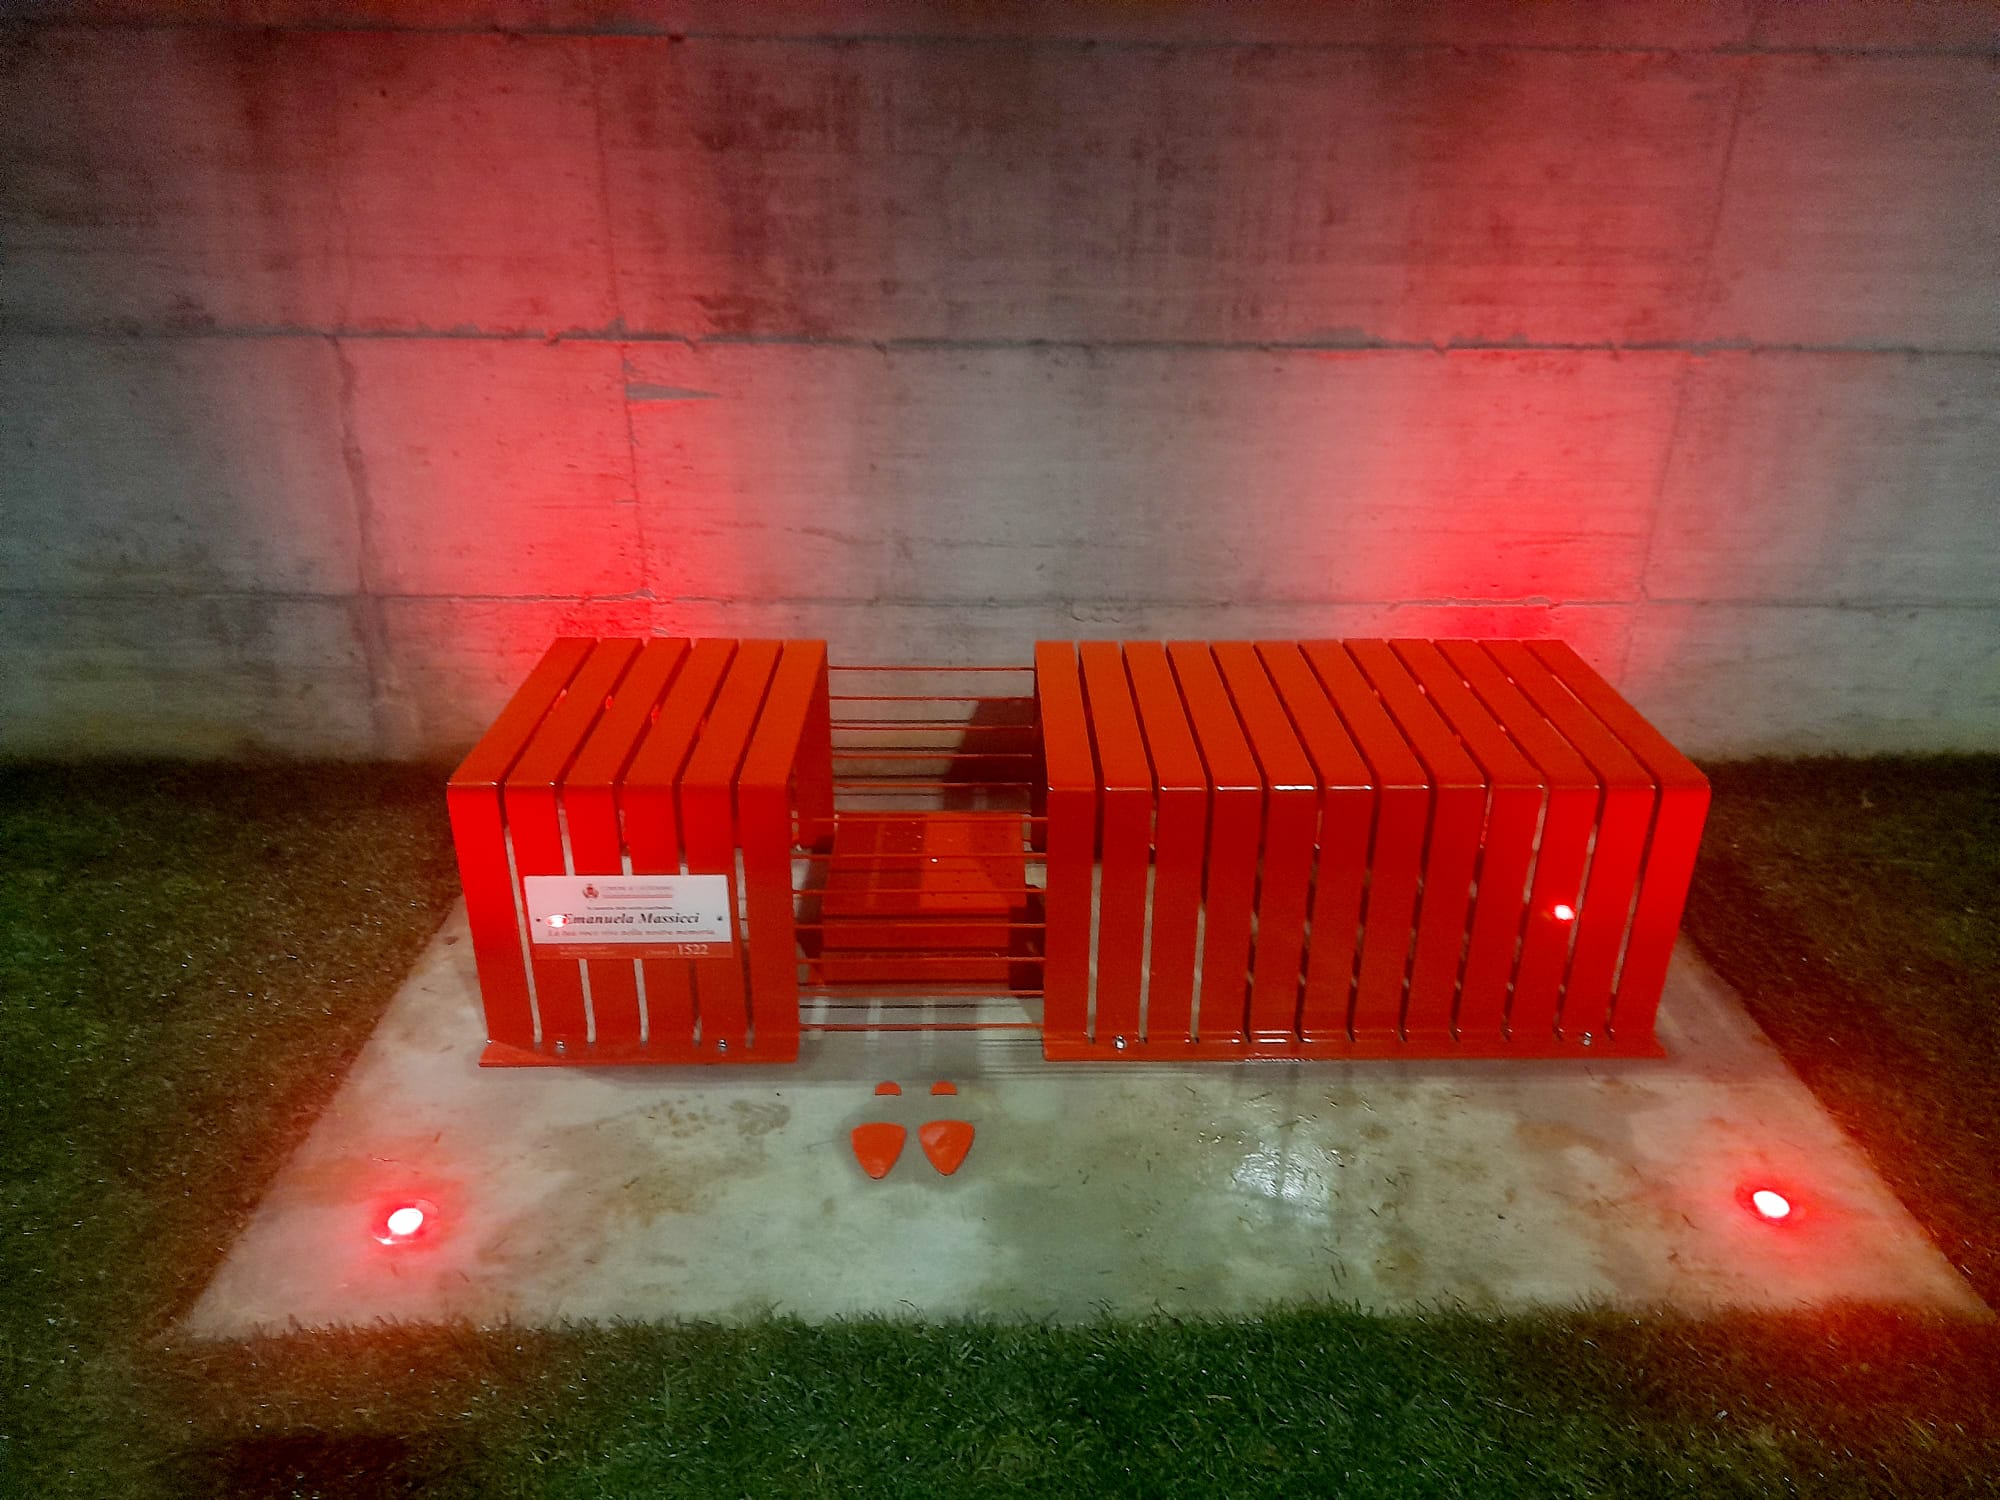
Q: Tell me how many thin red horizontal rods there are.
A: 12